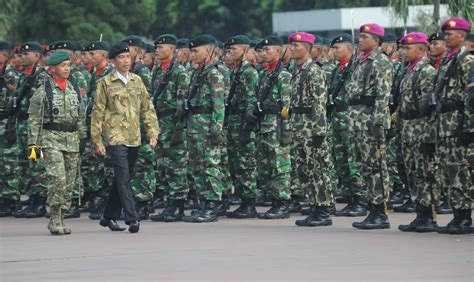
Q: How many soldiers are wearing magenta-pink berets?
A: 4